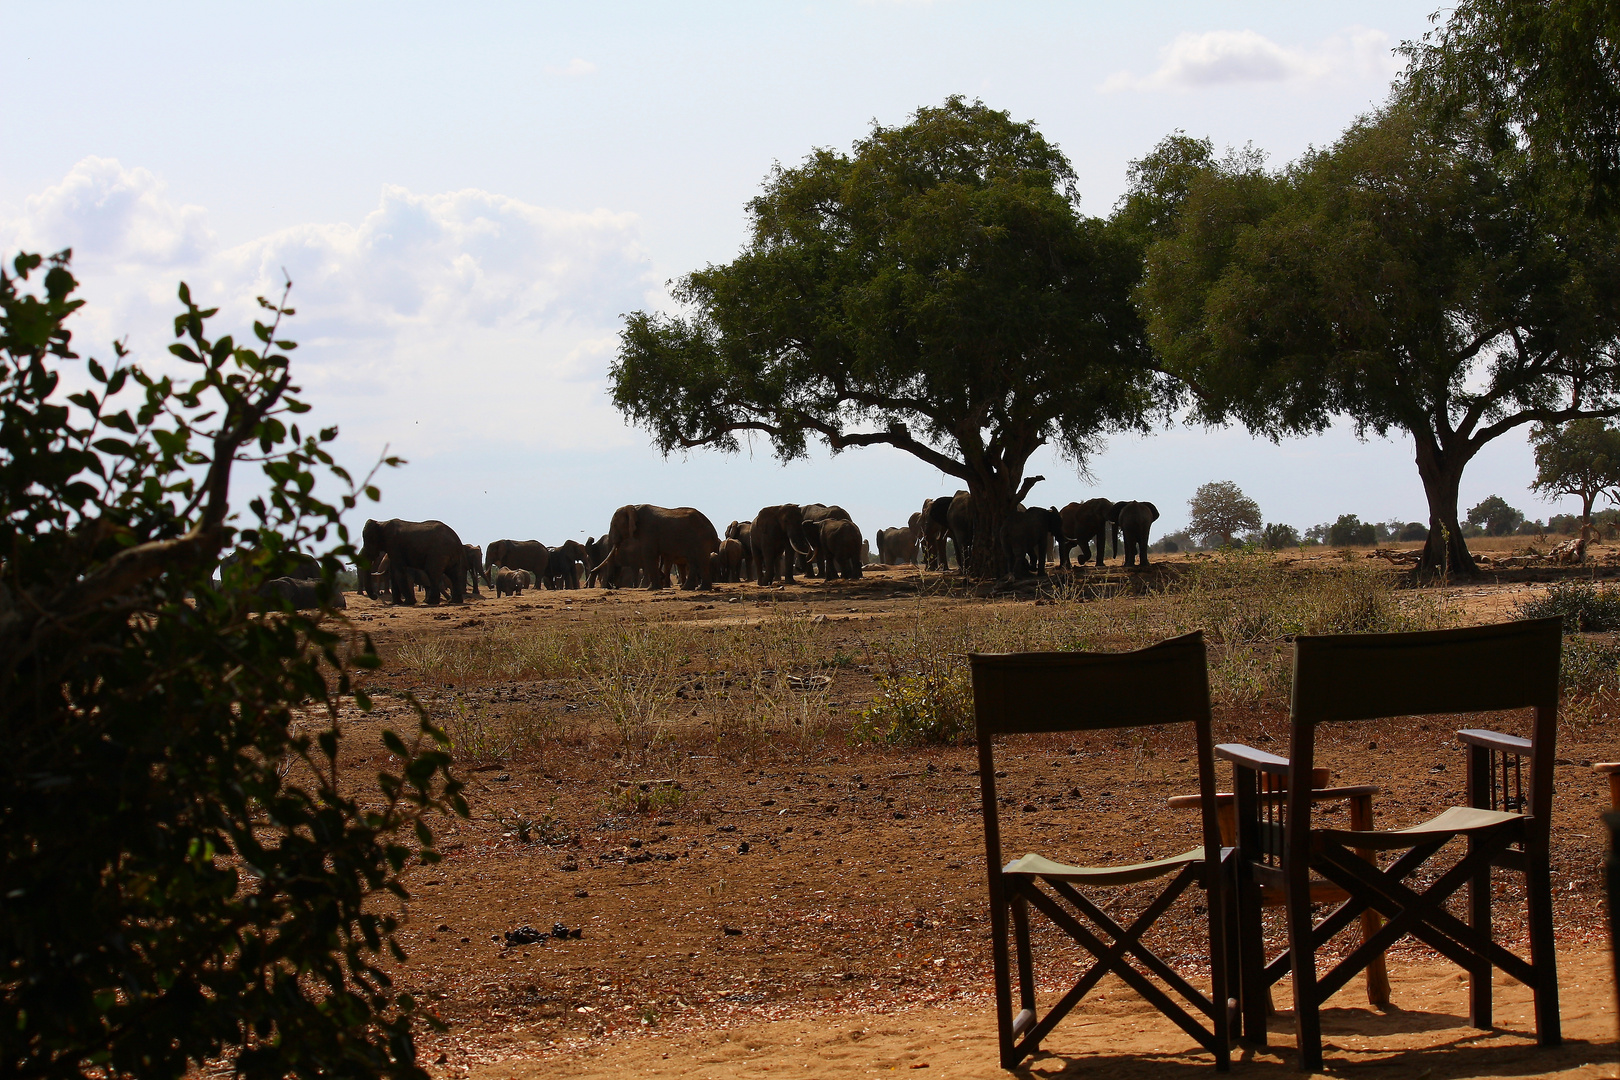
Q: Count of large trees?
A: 2